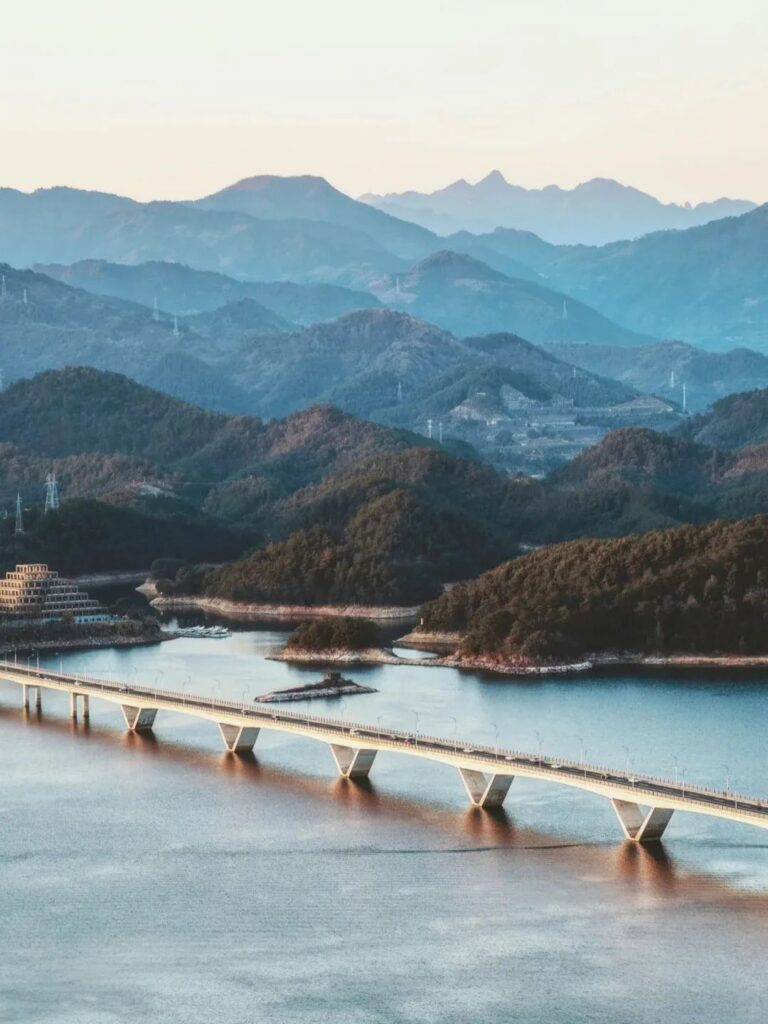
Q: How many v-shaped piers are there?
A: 5